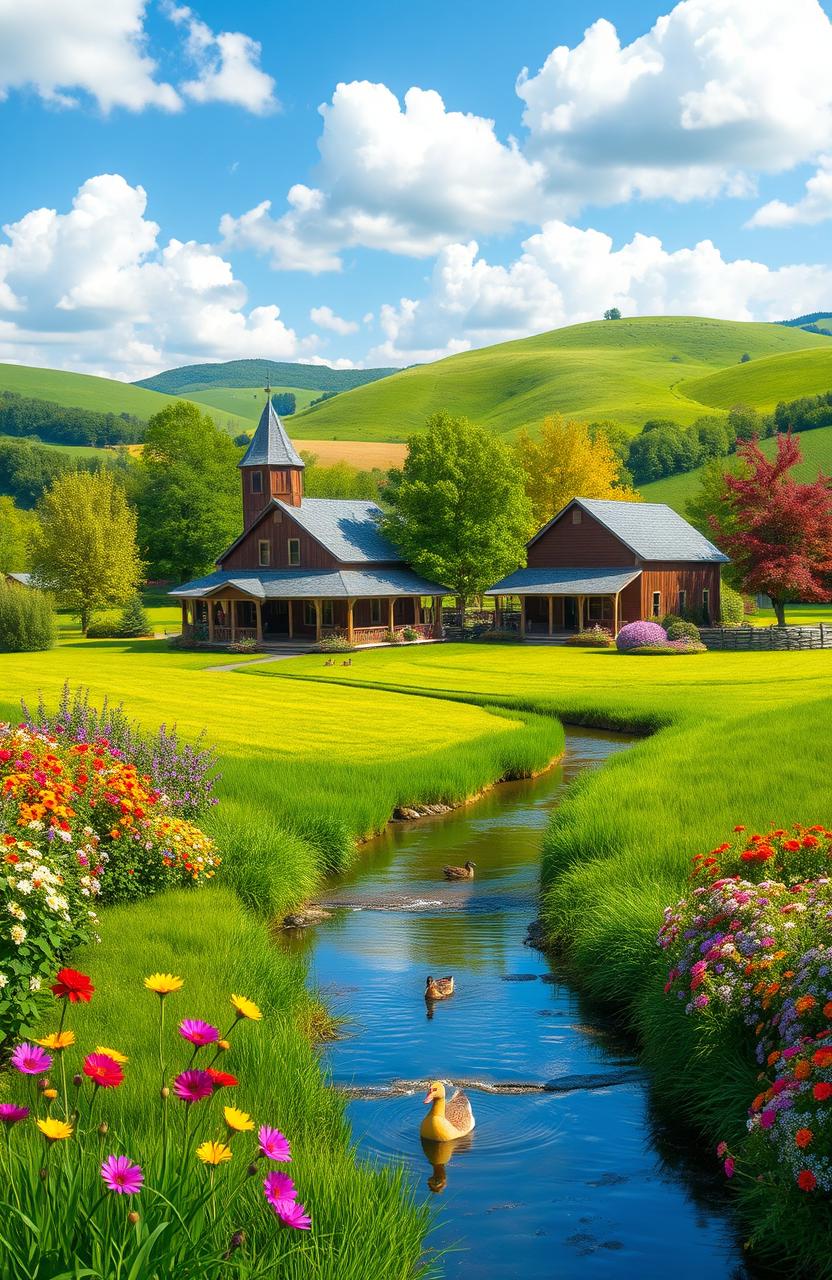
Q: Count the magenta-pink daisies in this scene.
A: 8